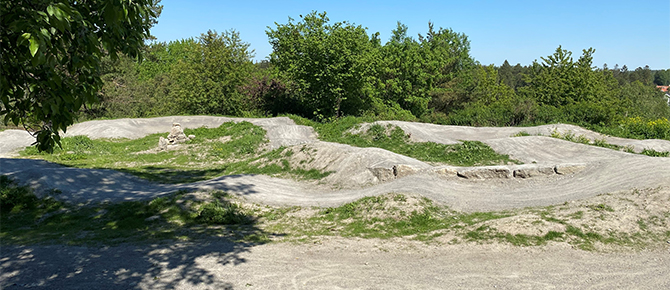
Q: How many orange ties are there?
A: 0